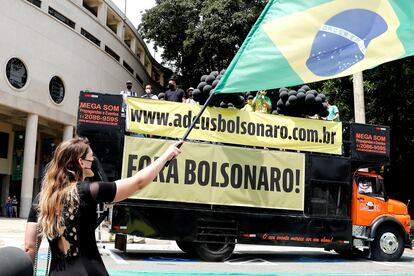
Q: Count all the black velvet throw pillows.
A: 0